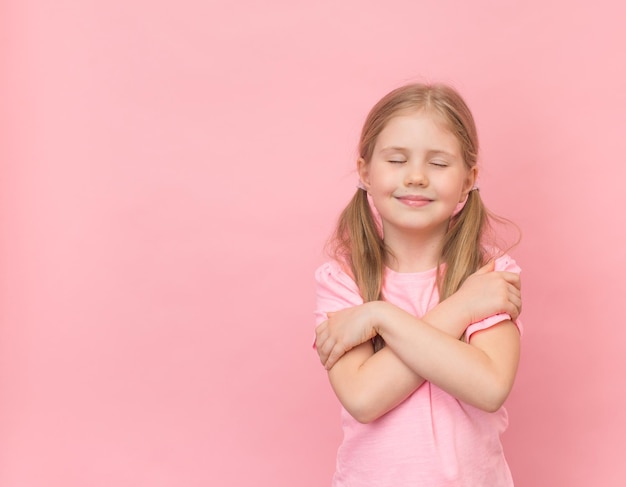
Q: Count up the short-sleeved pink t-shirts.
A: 1